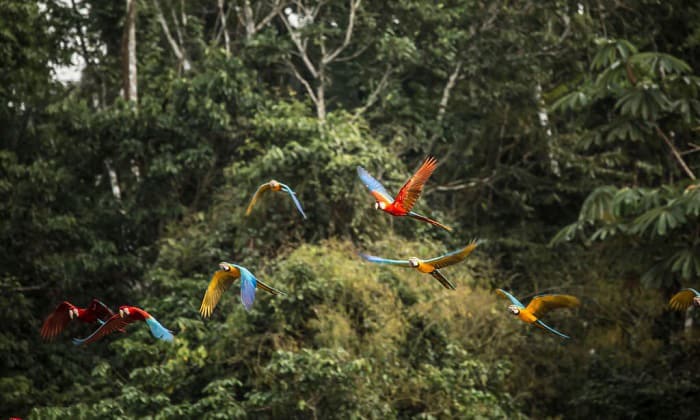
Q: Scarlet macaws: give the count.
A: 3